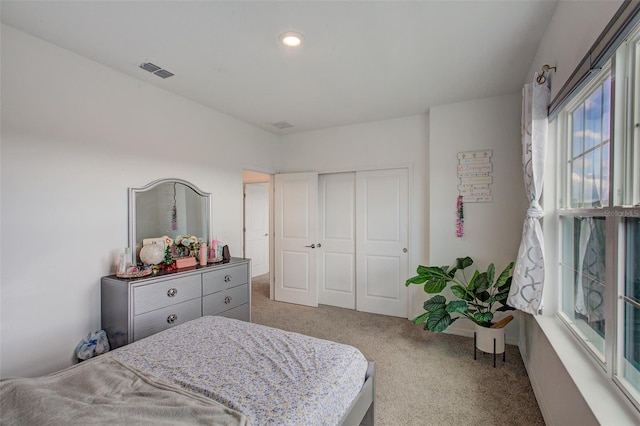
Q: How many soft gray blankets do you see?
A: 1